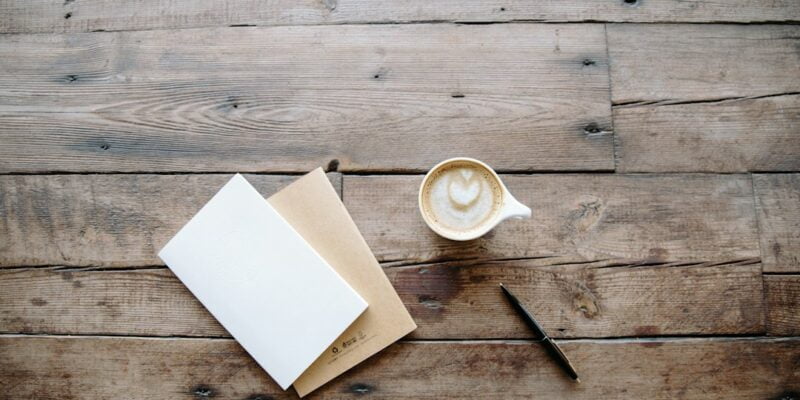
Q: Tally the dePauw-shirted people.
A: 0